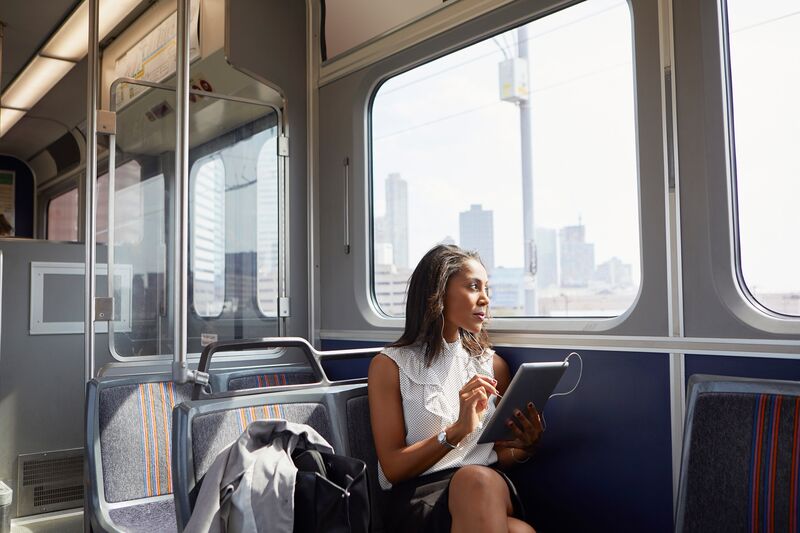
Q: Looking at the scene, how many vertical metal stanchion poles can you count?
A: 2